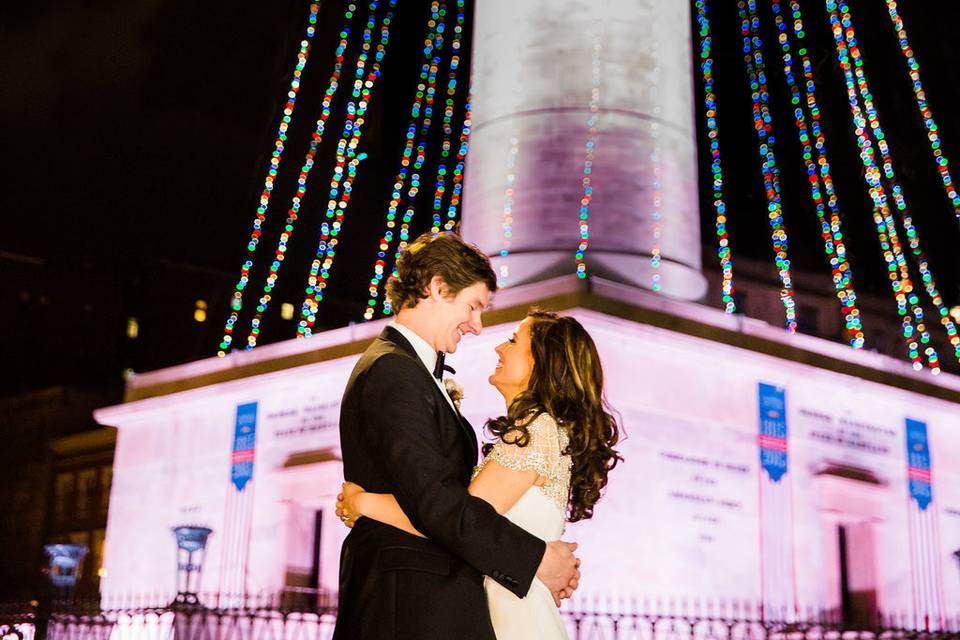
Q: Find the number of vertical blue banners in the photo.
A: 3